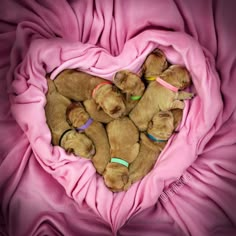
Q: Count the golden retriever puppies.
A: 8